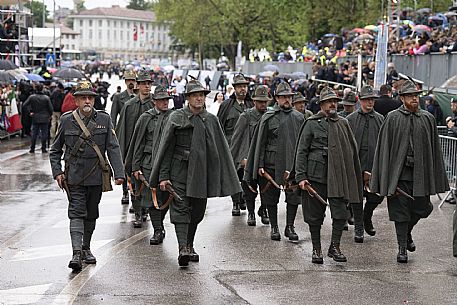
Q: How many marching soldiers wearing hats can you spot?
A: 13